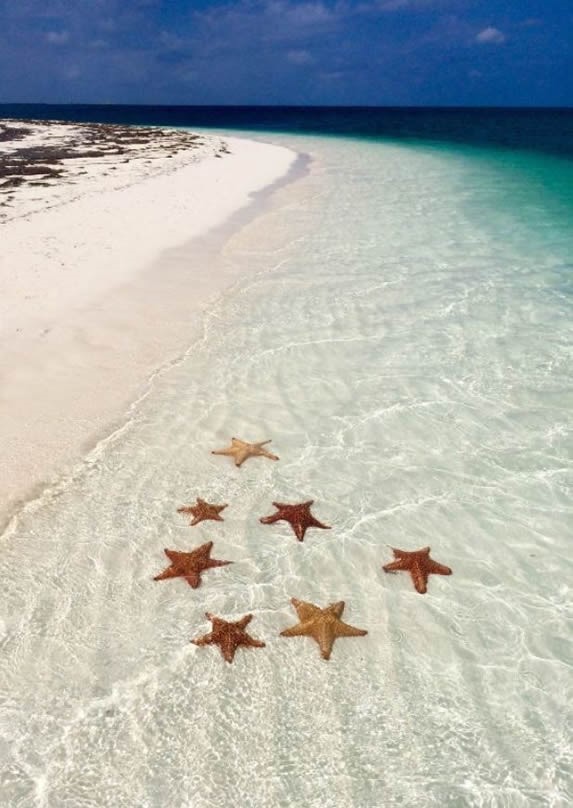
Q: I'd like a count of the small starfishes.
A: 1